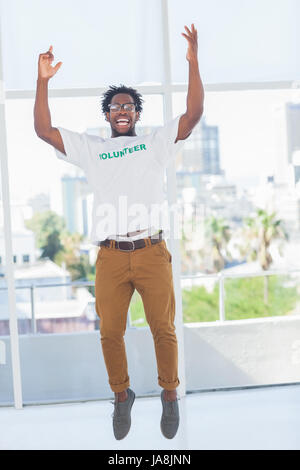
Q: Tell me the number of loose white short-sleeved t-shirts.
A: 1